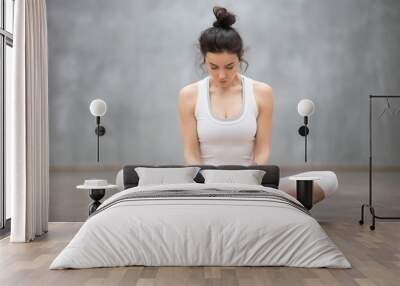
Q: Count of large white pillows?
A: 2